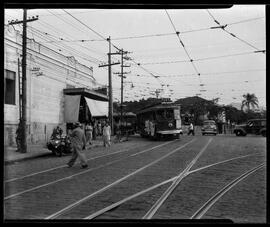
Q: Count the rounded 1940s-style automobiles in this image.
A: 2